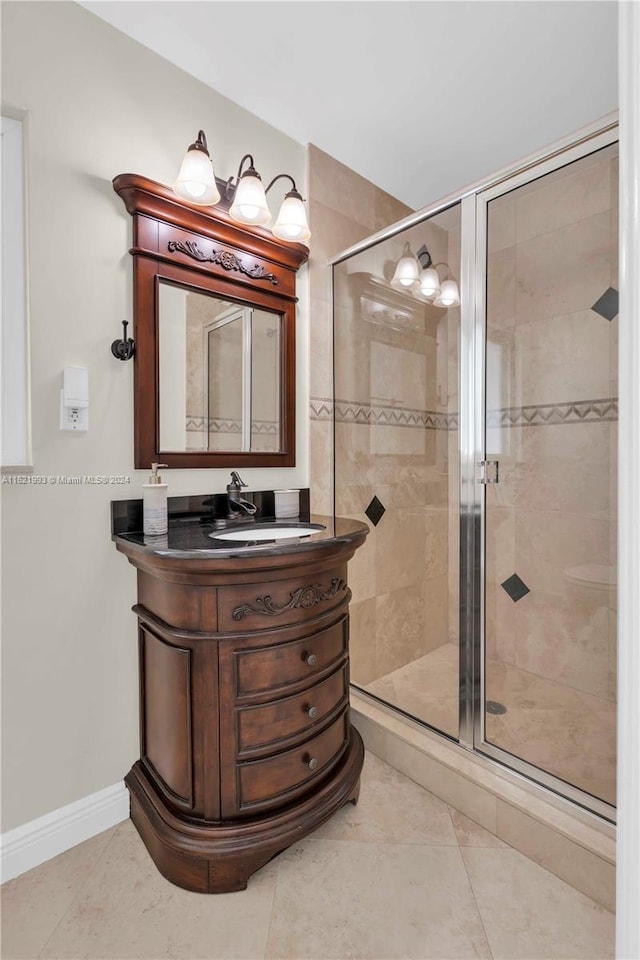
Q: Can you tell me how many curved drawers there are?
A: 3